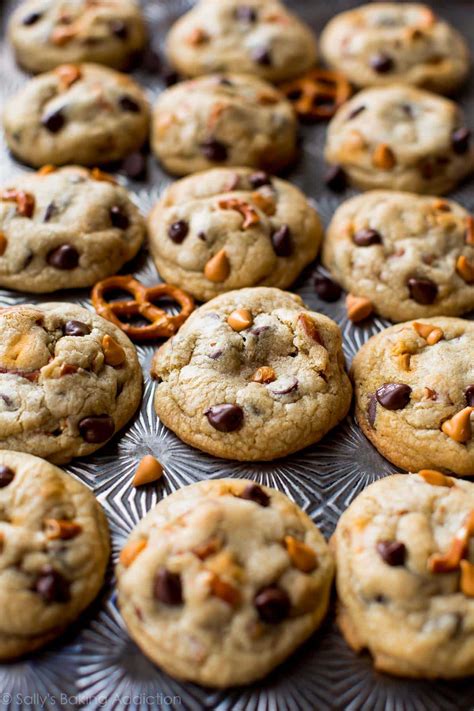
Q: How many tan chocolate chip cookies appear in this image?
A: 15